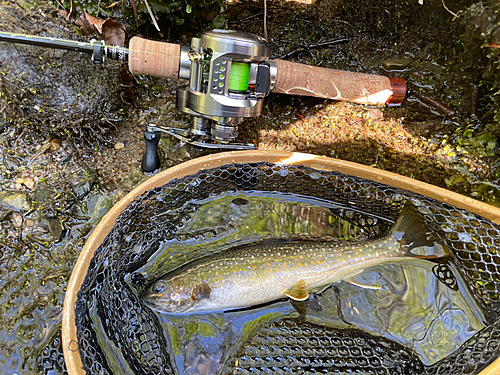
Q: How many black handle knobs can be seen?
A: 1